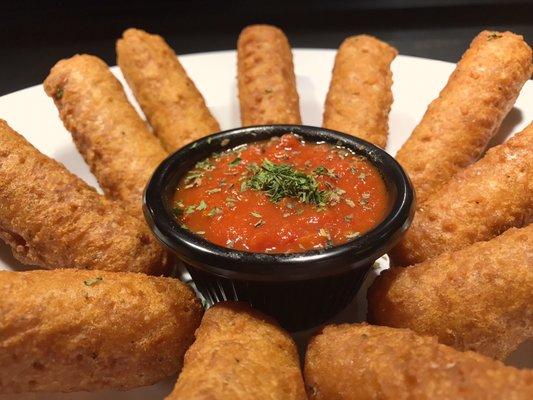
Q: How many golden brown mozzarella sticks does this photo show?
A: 11